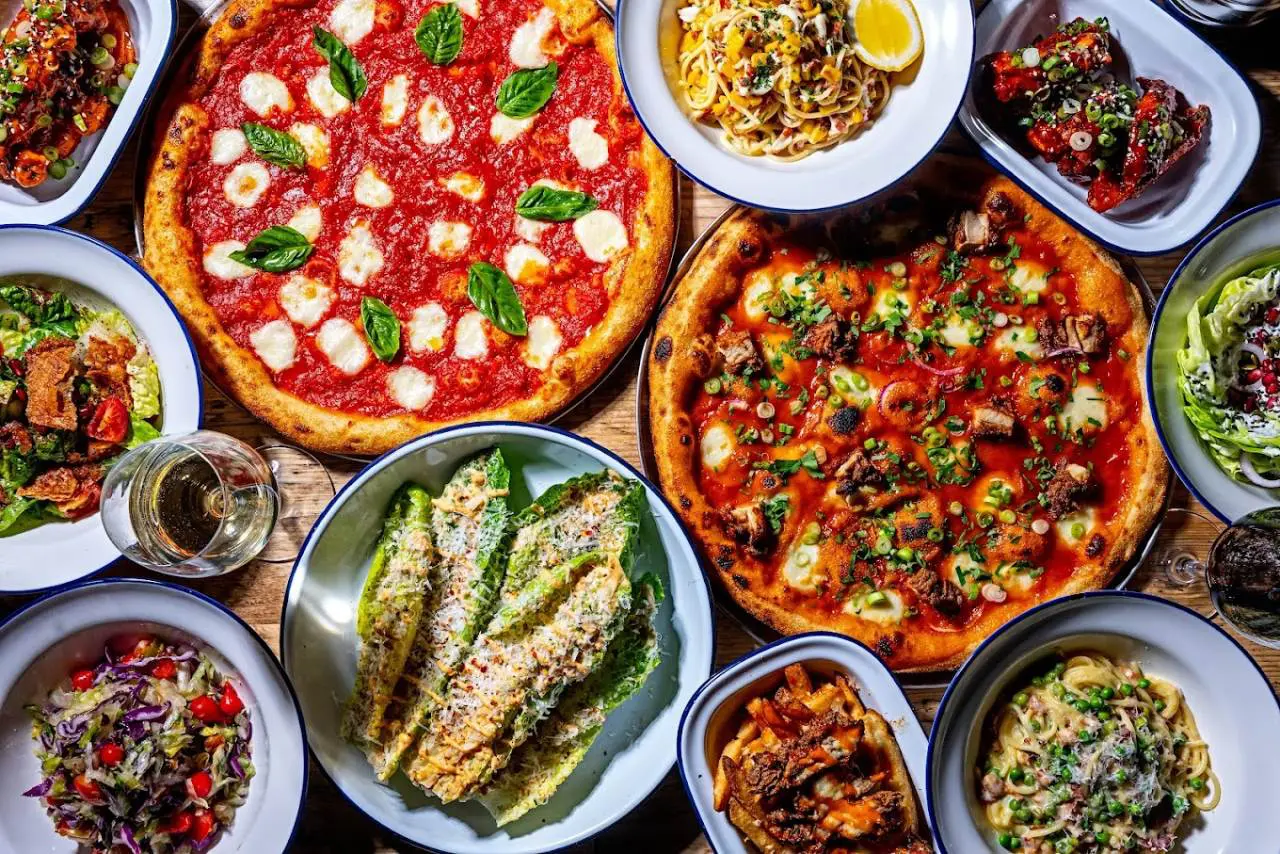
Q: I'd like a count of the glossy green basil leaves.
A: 8